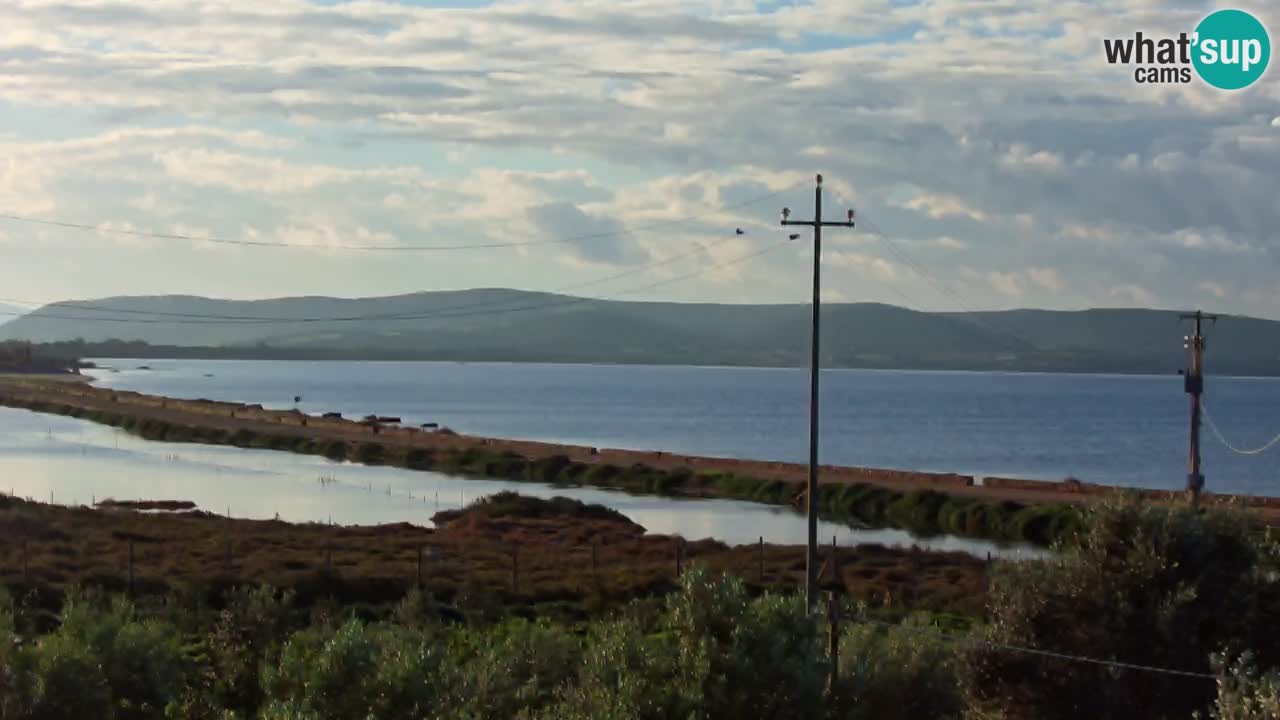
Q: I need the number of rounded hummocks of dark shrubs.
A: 1